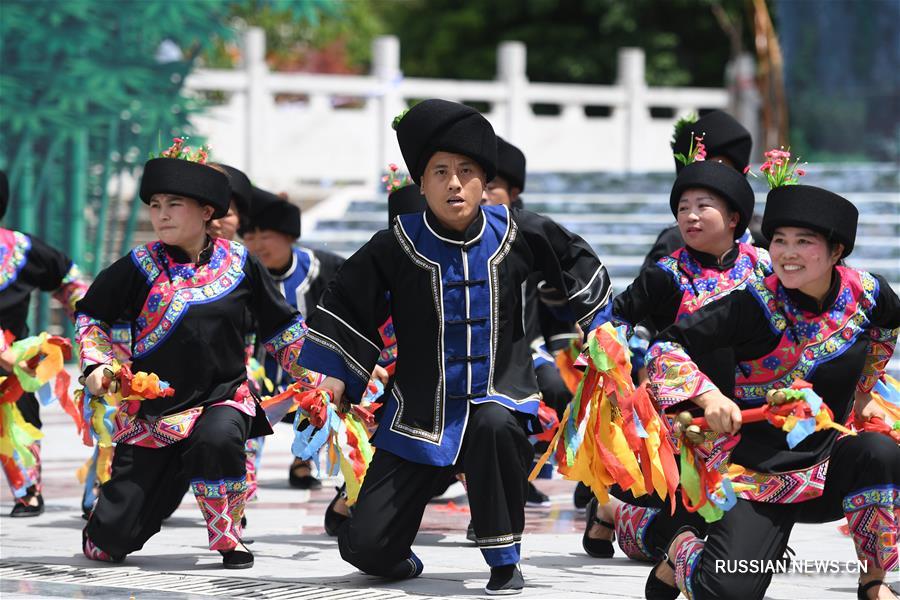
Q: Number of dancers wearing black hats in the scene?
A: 10